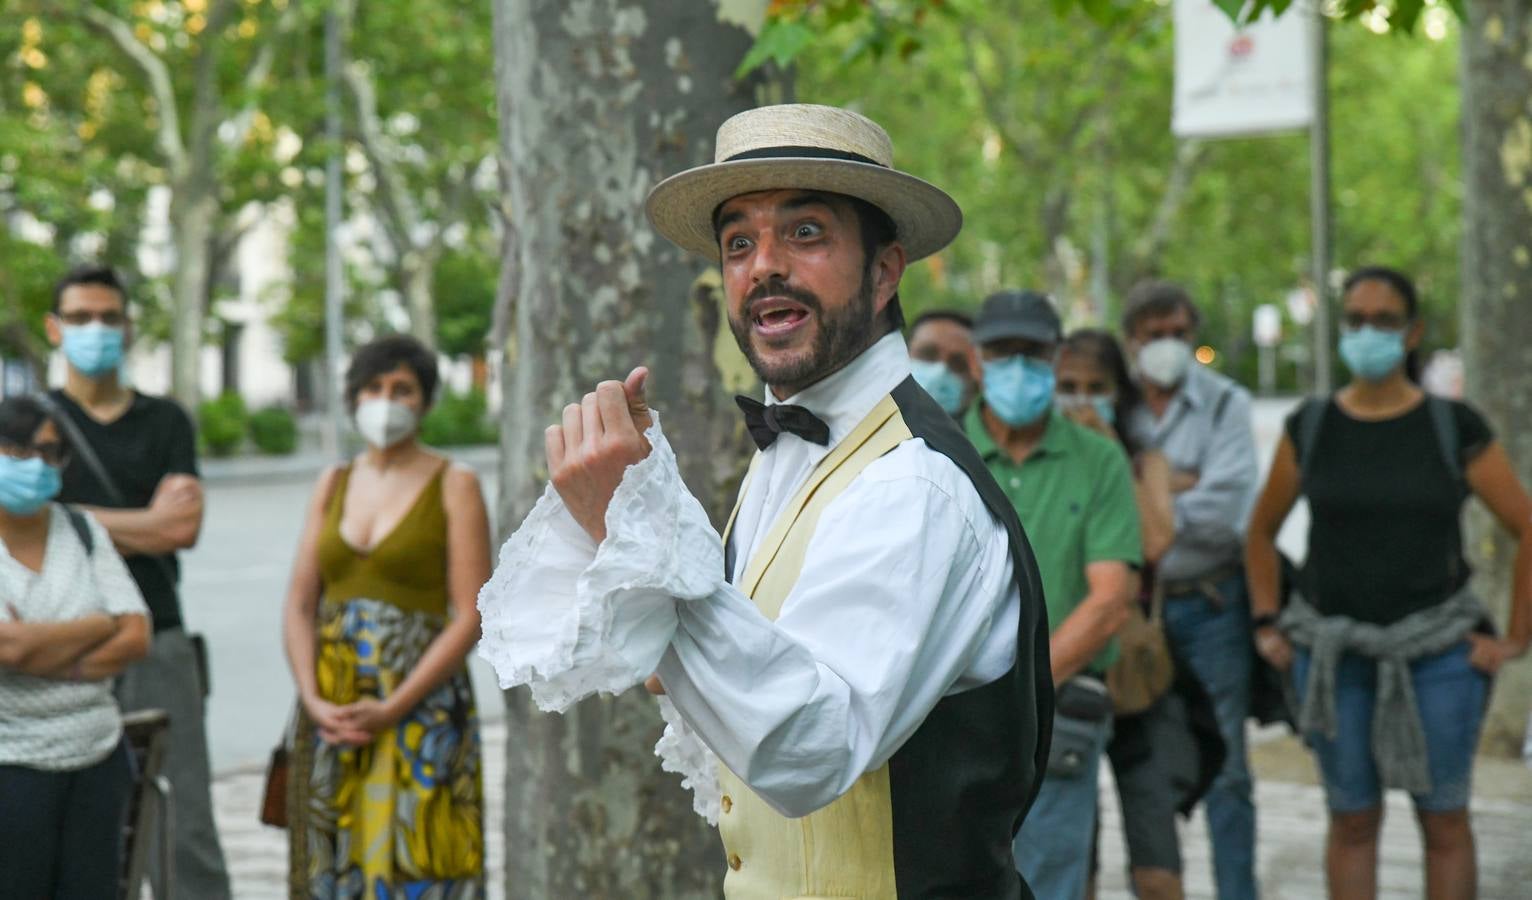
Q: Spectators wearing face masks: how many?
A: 8